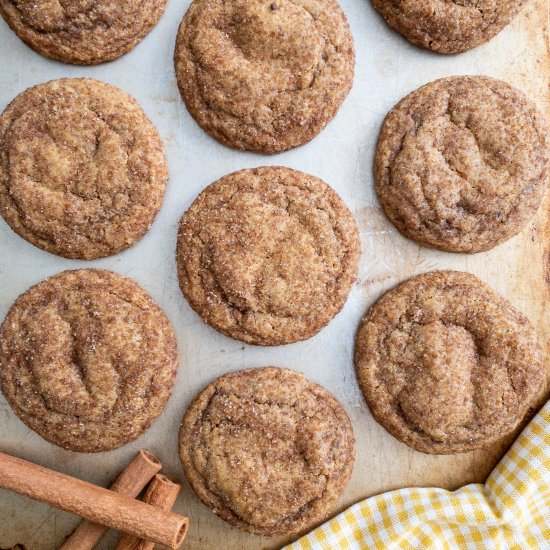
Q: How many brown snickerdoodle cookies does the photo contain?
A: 9